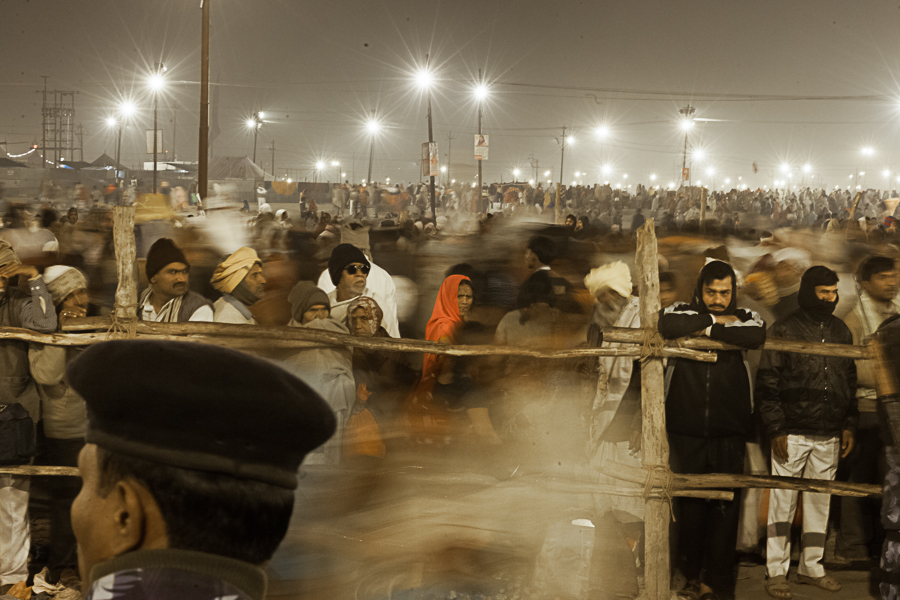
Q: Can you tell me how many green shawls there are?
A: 0